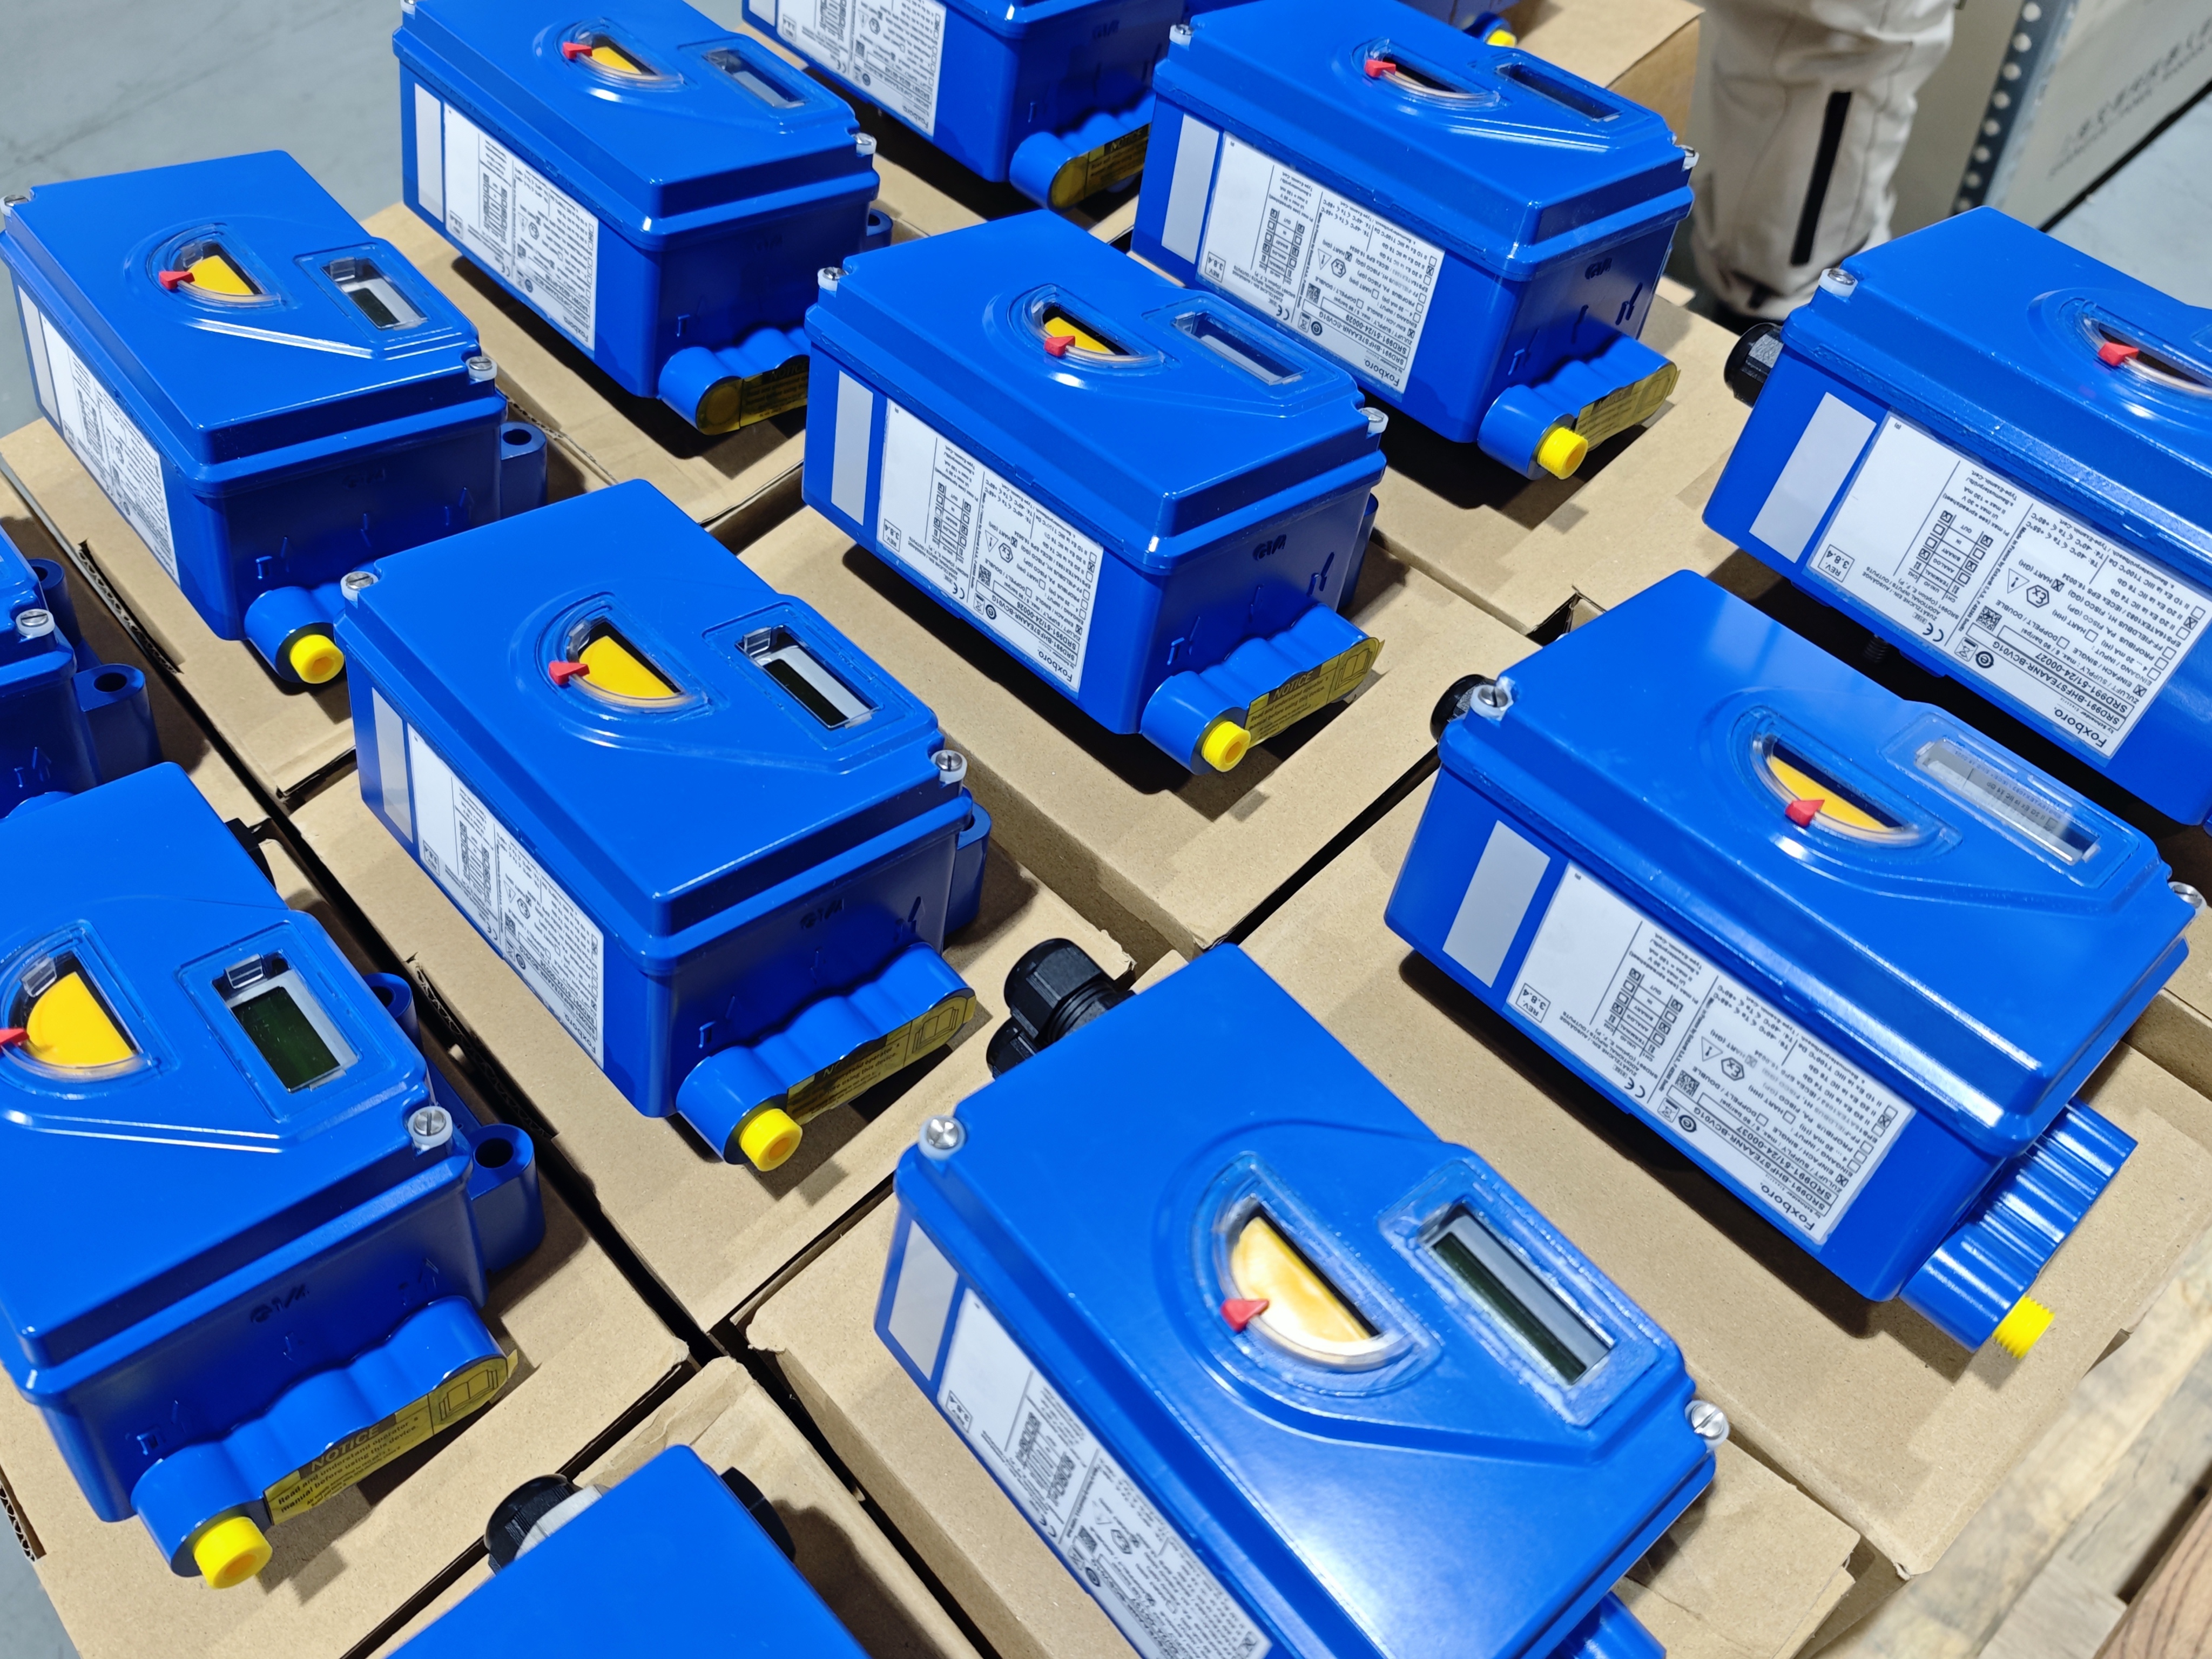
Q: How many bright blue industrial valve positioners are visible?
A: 13